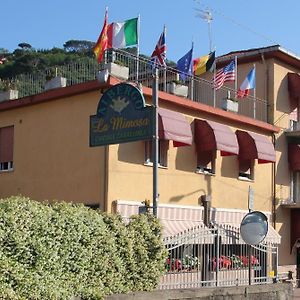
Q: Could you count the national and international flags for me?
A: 7